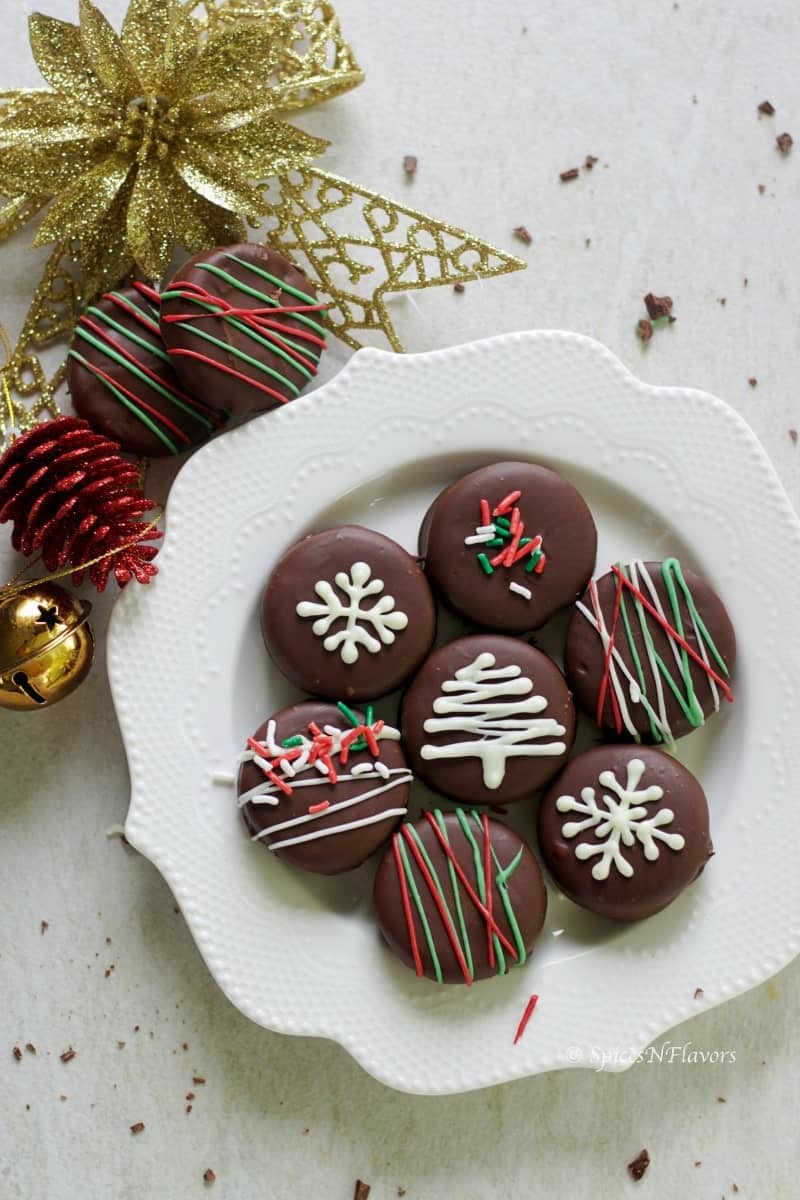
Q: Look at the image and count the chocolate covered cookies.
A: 9